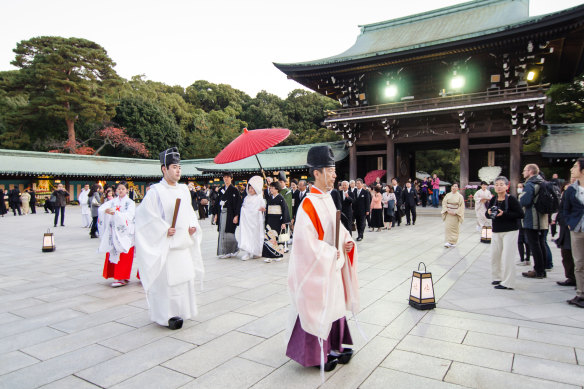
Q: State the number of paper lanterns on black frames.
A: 3